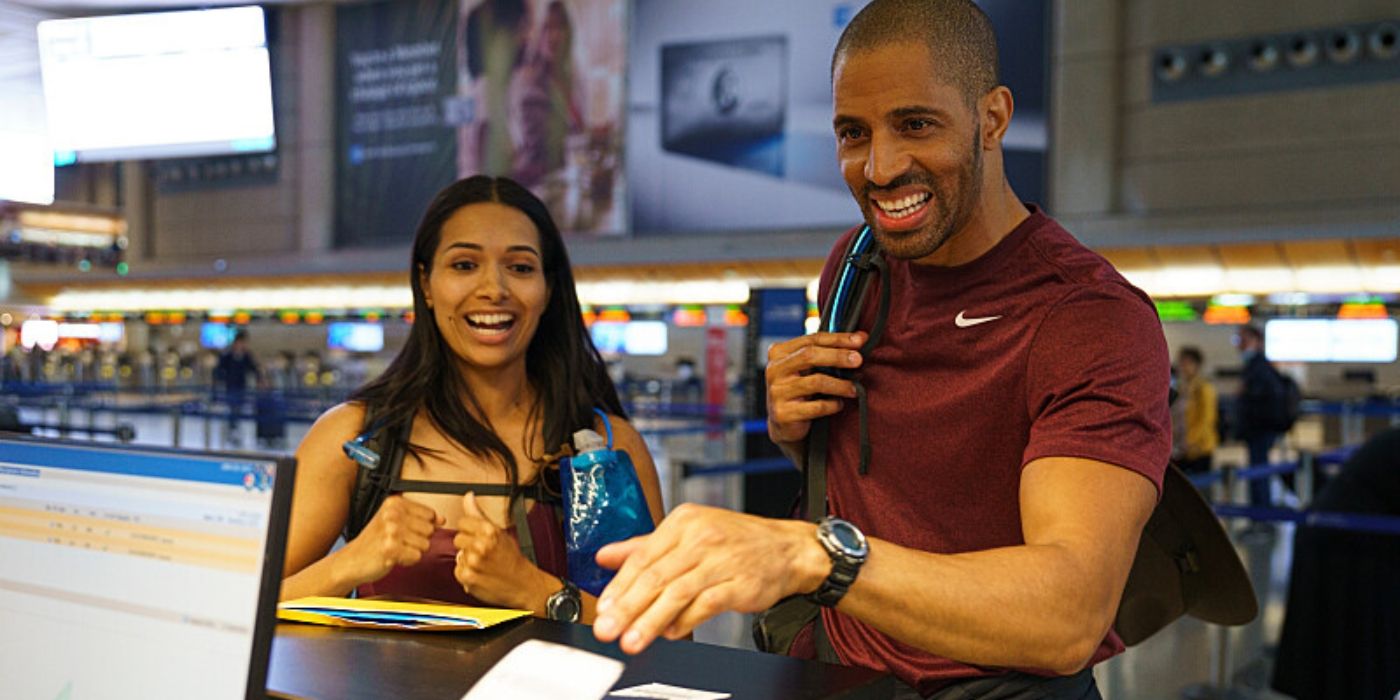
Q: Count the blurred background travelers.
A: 3